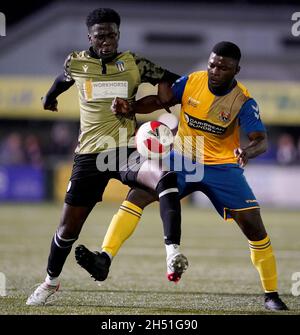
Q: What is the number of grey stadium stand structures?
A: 1